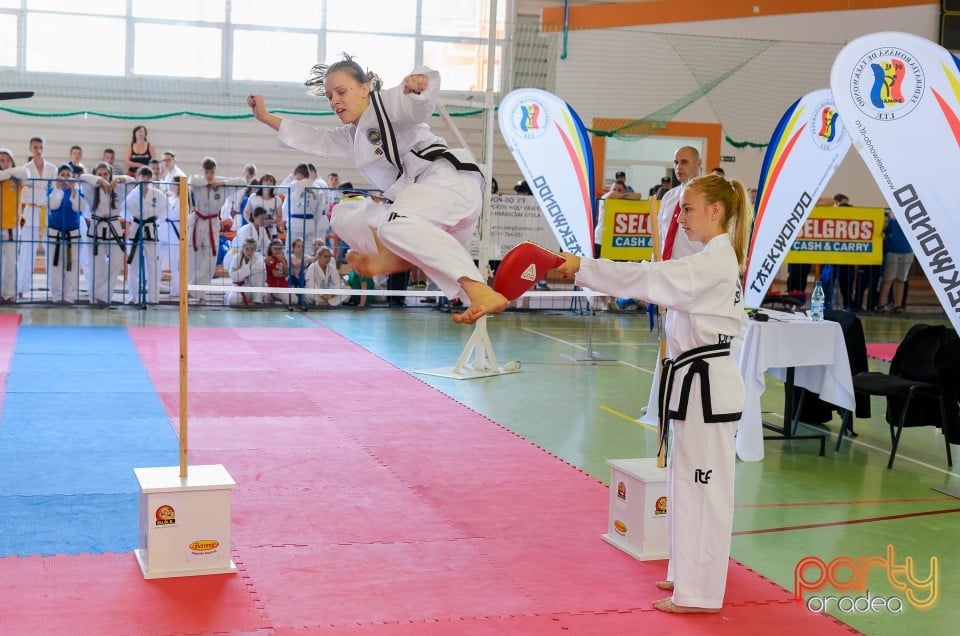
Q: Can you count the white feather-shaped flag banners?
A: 3